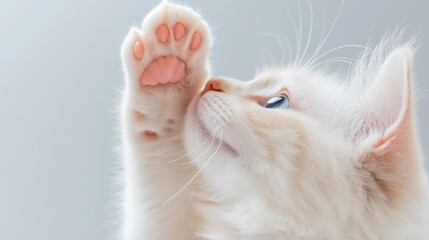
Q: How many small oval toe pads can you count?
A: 4